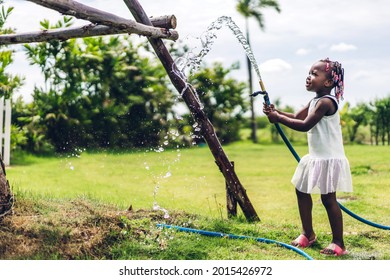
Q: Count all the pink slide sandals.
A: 2